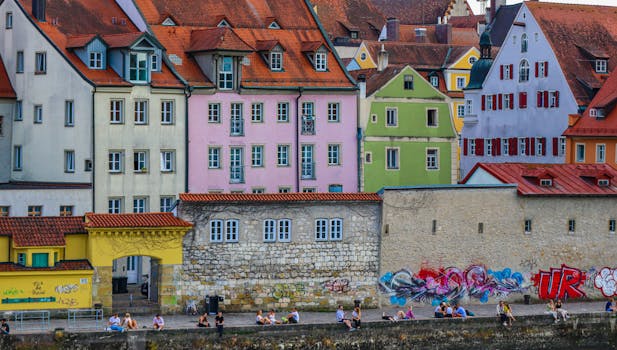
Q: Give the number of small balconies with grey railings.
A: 4